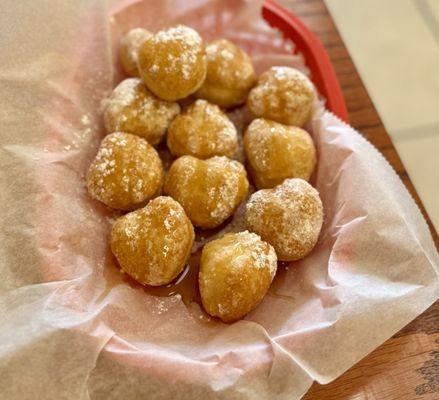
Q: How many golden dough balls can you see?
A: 12